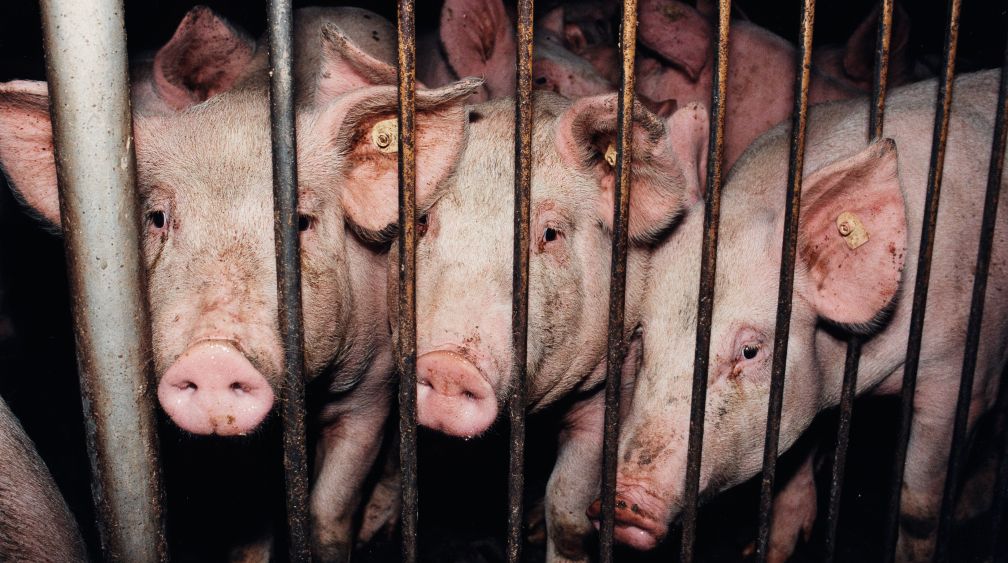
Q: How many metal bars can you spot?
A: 10